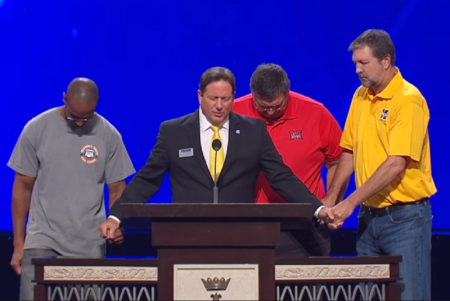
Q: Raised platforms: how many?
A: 1